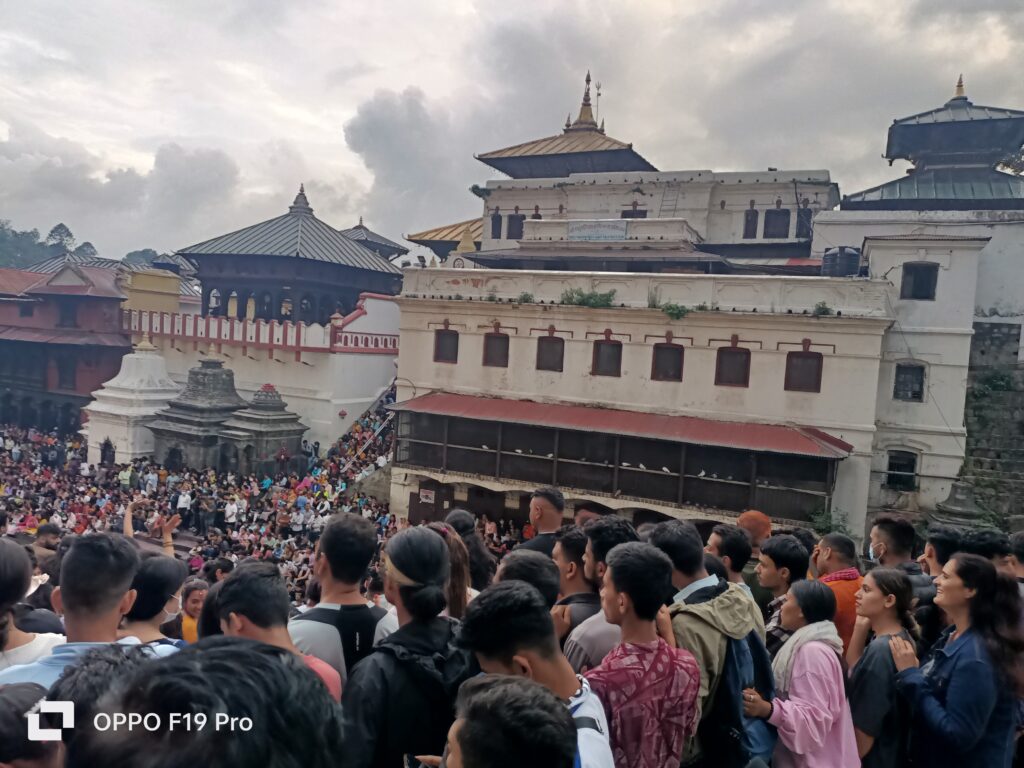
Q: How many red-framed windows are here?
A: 7